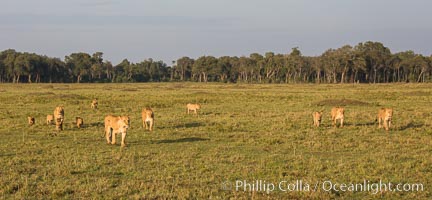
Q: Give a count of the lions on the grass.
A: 11